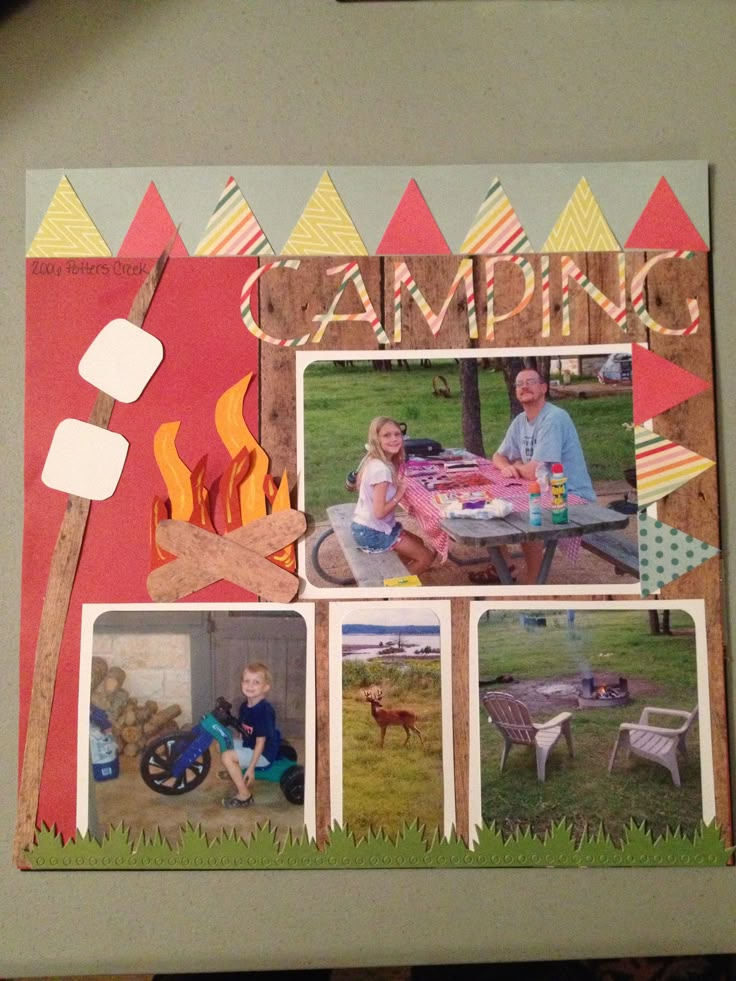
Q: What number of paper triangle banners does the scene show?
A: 11